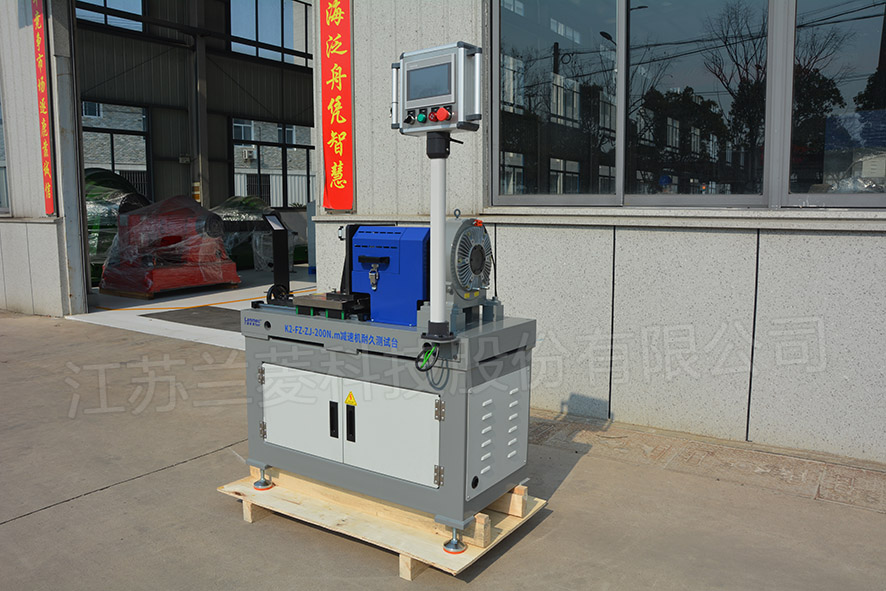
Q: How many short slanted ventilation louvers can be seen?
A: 12